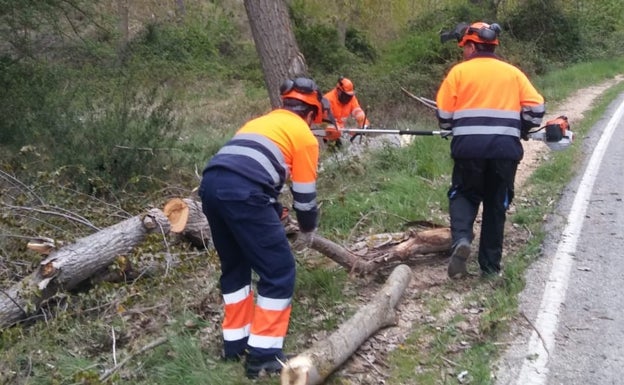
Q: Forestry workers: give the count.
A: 3